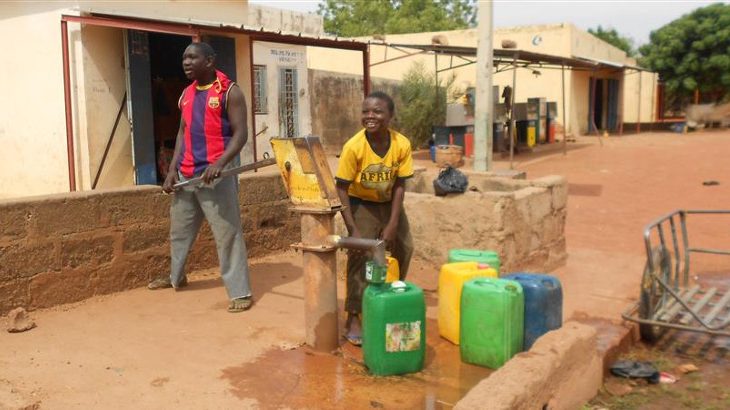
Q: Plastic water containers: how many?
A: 6